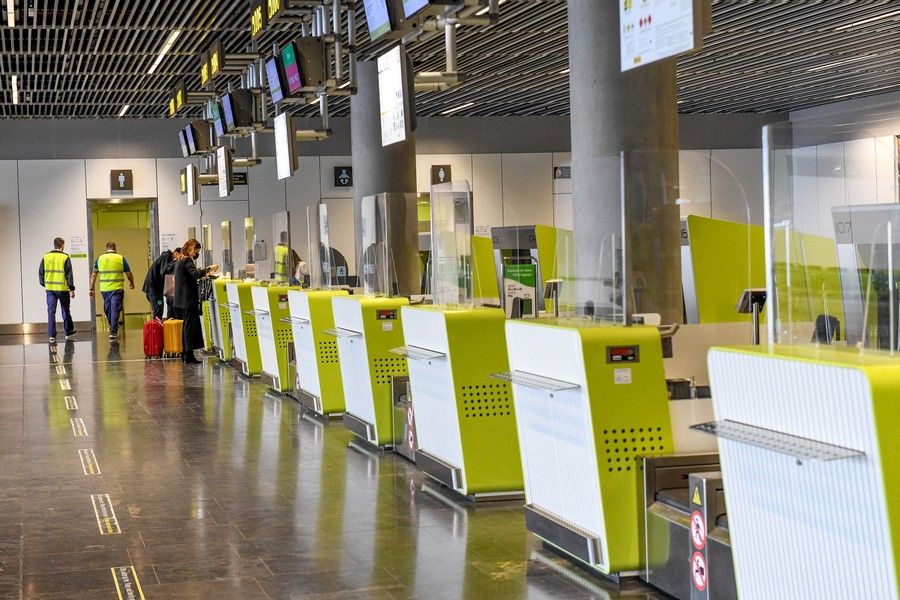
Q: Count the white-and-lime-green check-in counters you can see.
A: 9